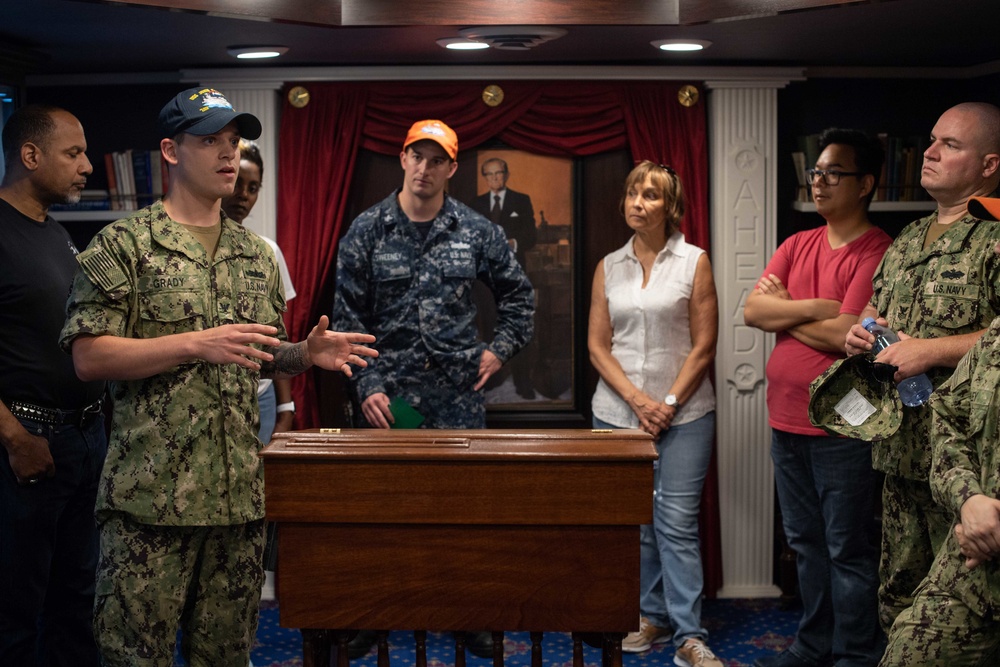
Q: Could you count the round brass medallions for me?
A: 3